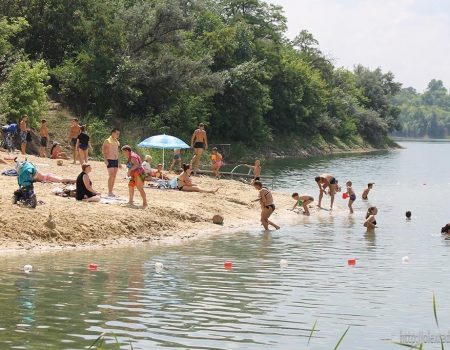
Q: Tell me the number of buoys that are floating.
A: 7